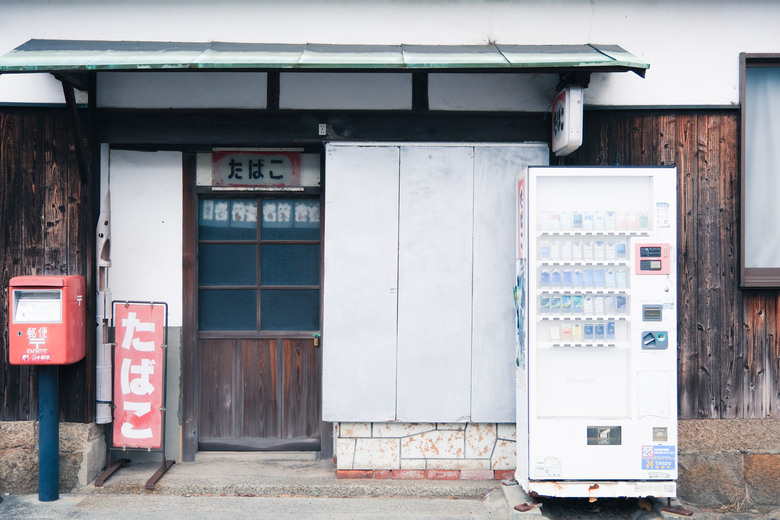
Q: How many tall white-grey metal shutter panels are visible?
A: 3